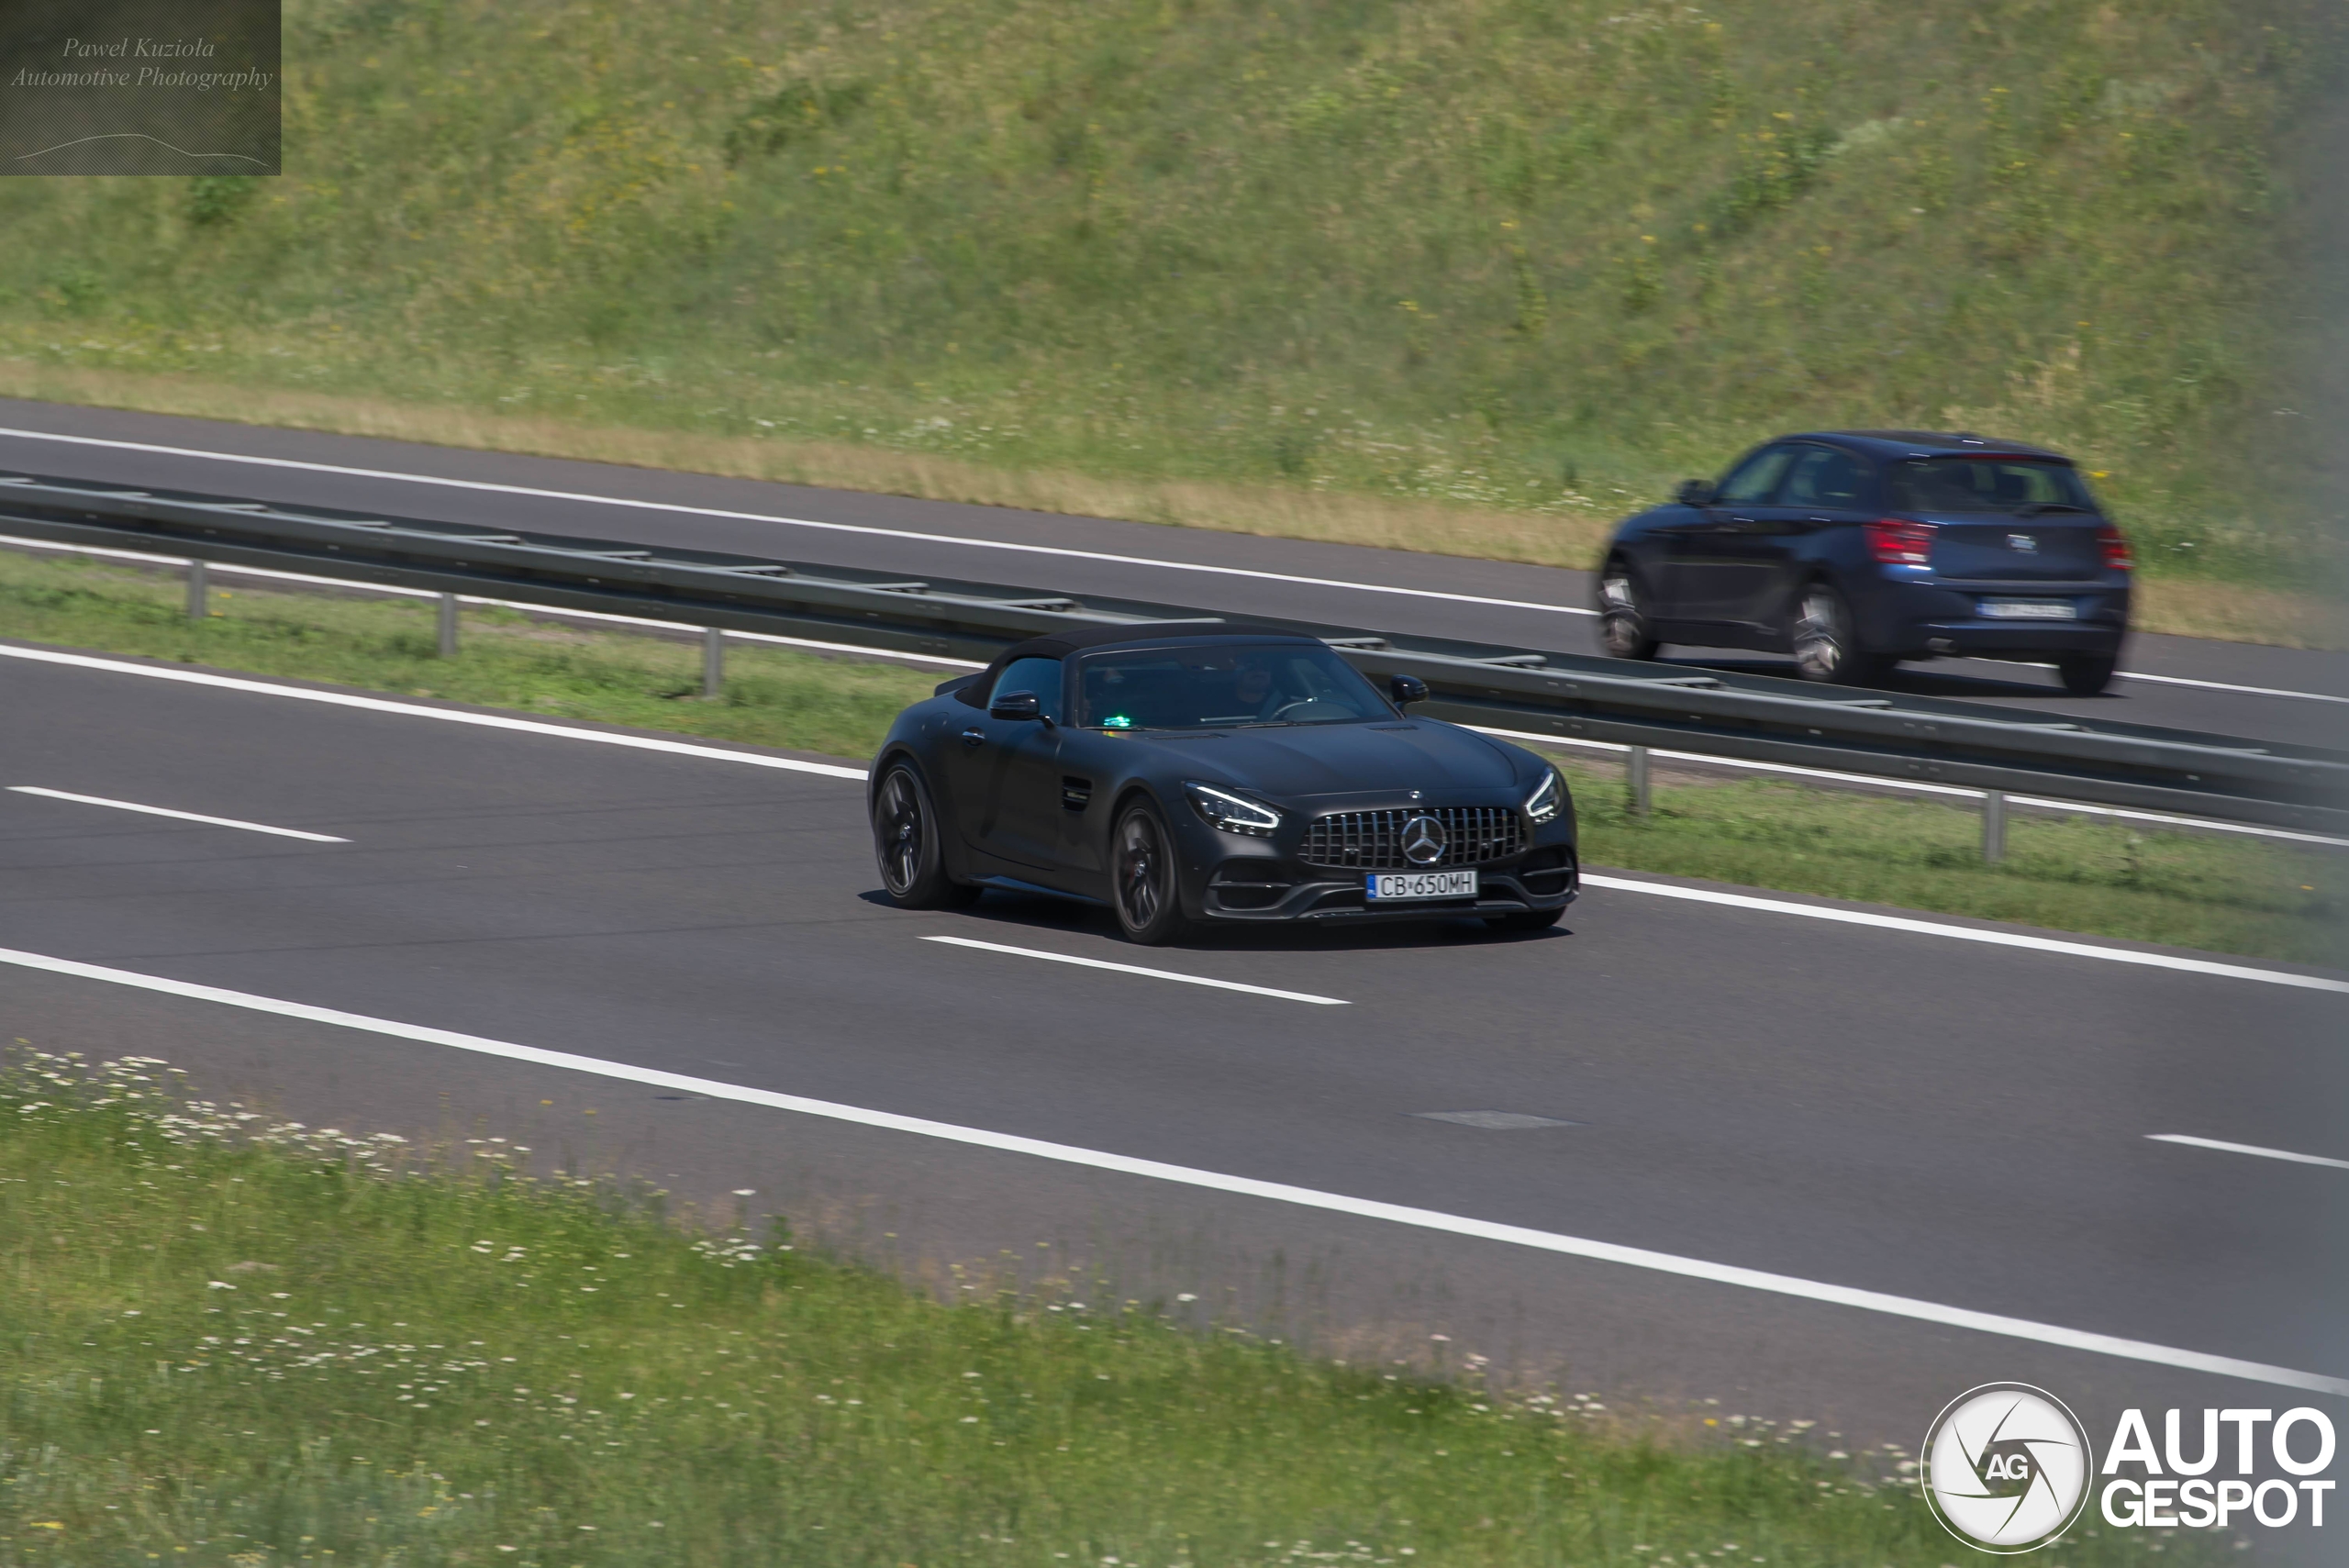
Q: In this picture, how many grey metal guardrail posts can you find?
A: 5